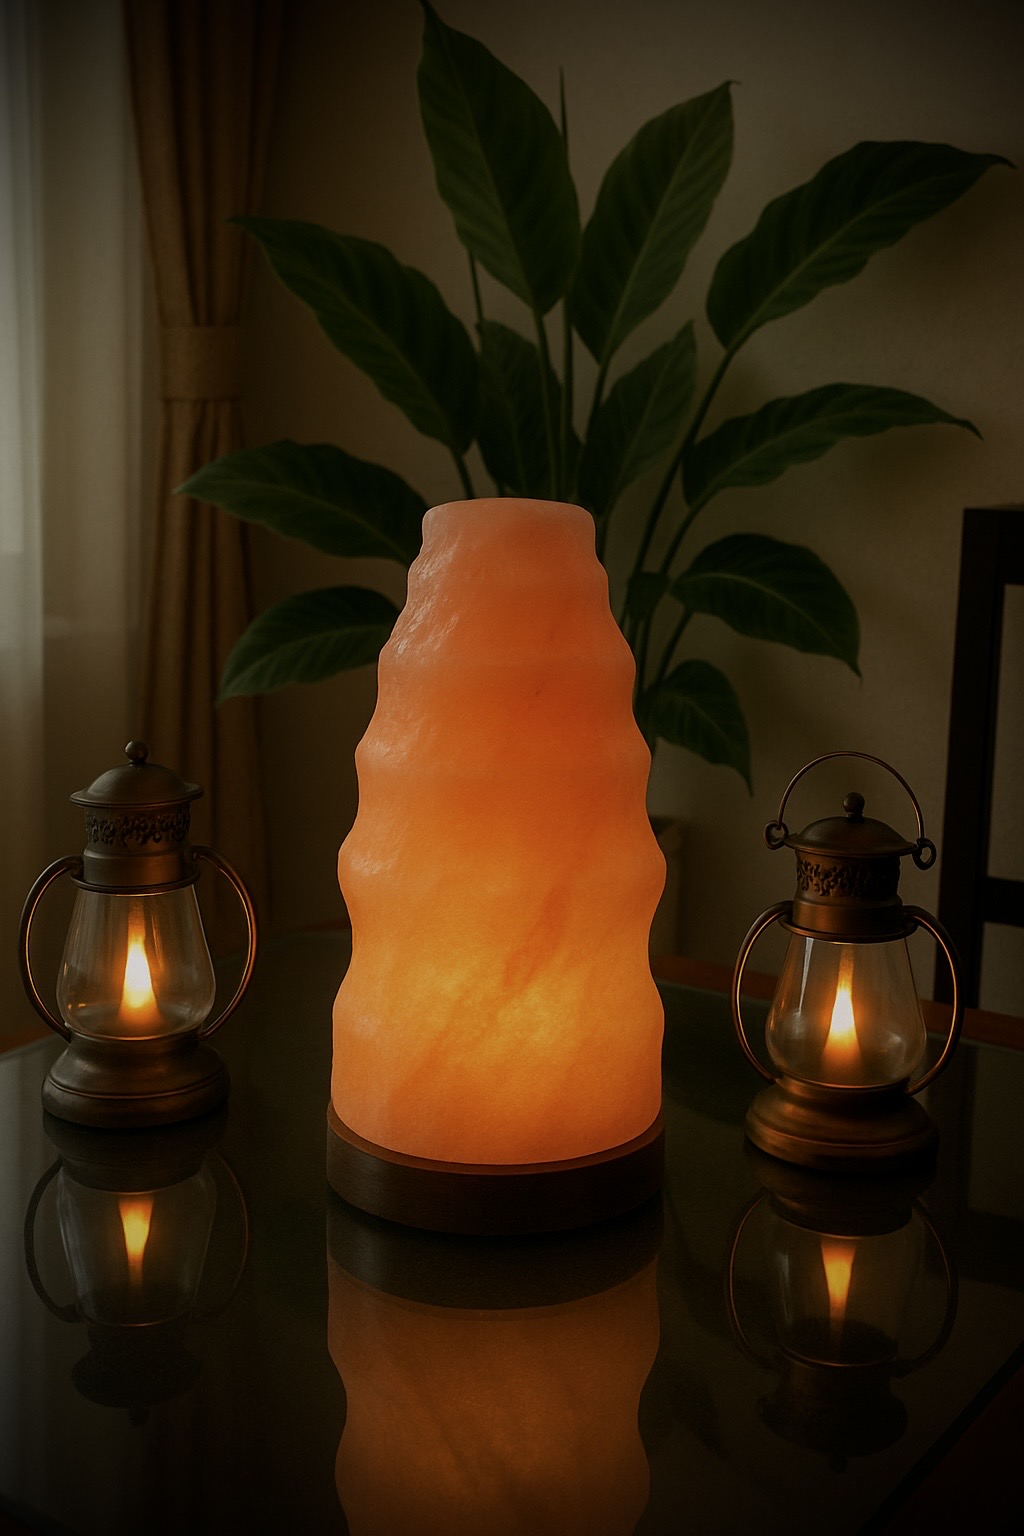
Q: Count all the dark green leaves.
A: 11